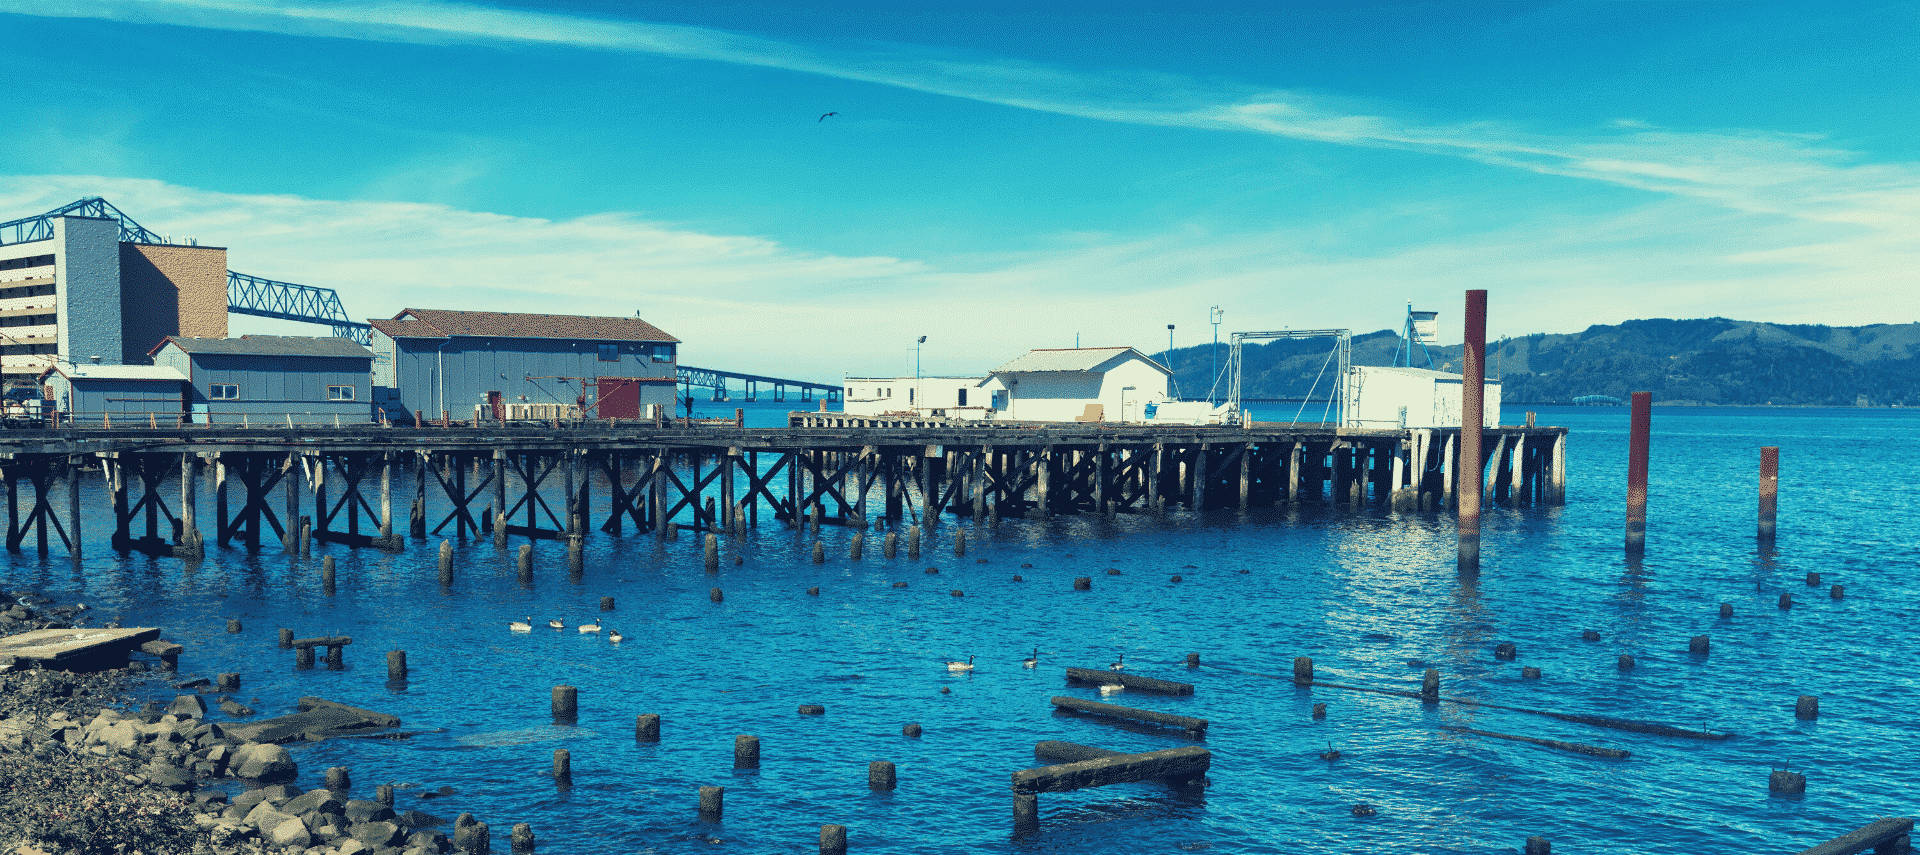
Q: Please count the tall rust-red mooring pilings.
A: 3